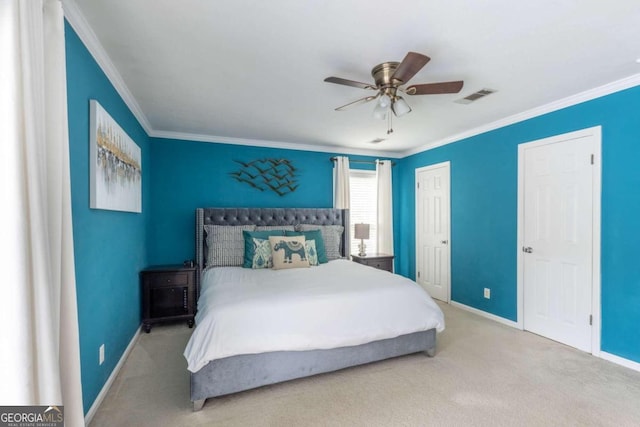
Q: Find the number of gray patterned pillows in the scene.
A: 3